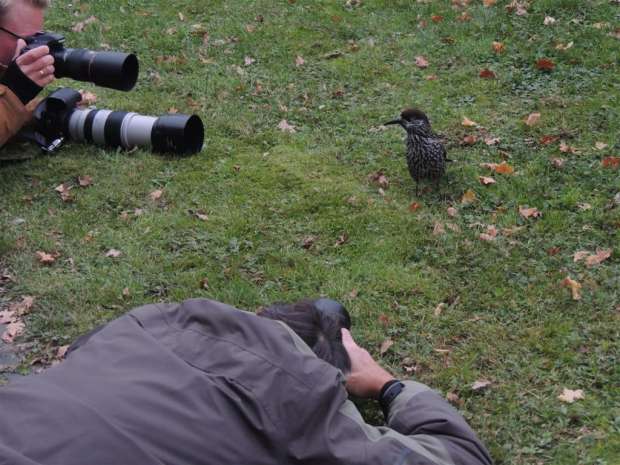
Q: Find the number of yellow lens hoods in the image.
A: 0